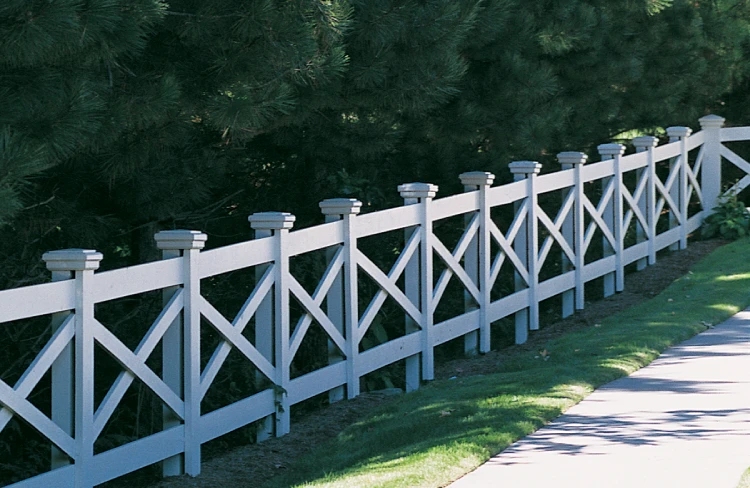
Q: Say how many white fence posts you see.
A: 12